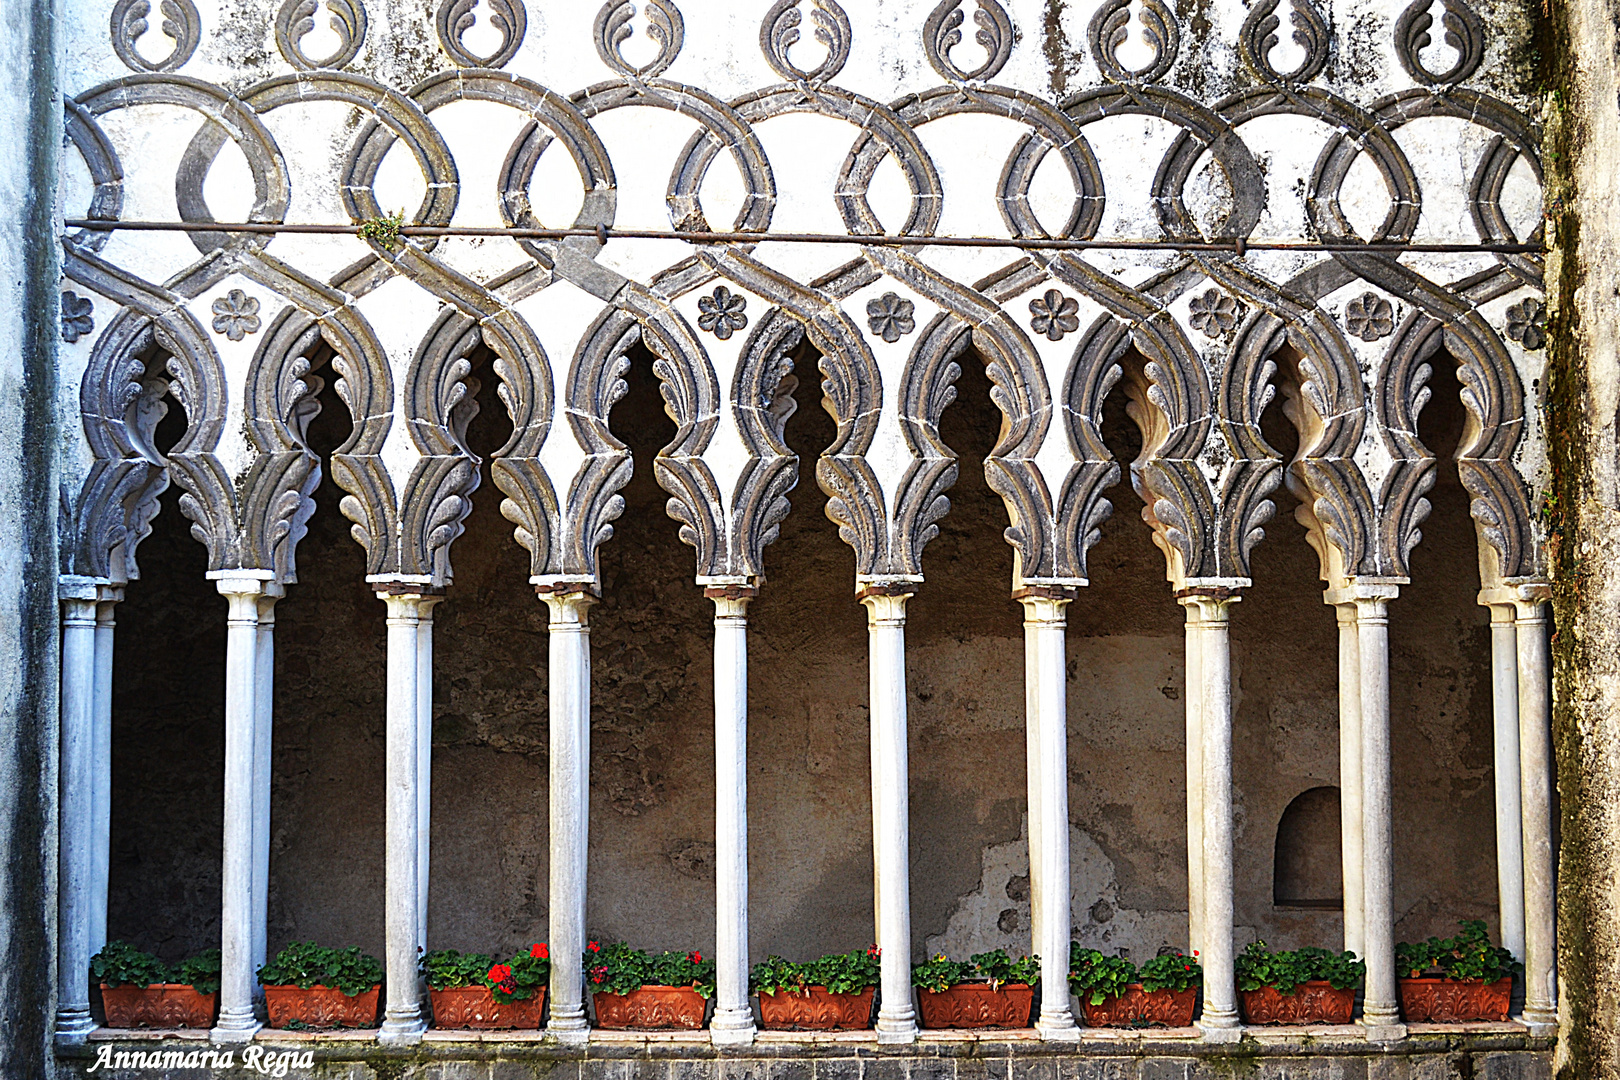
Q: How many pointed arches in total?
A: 9